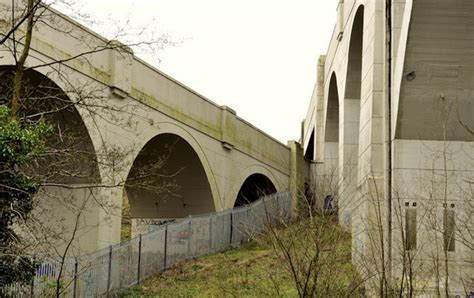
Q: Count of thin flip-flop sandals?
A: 0